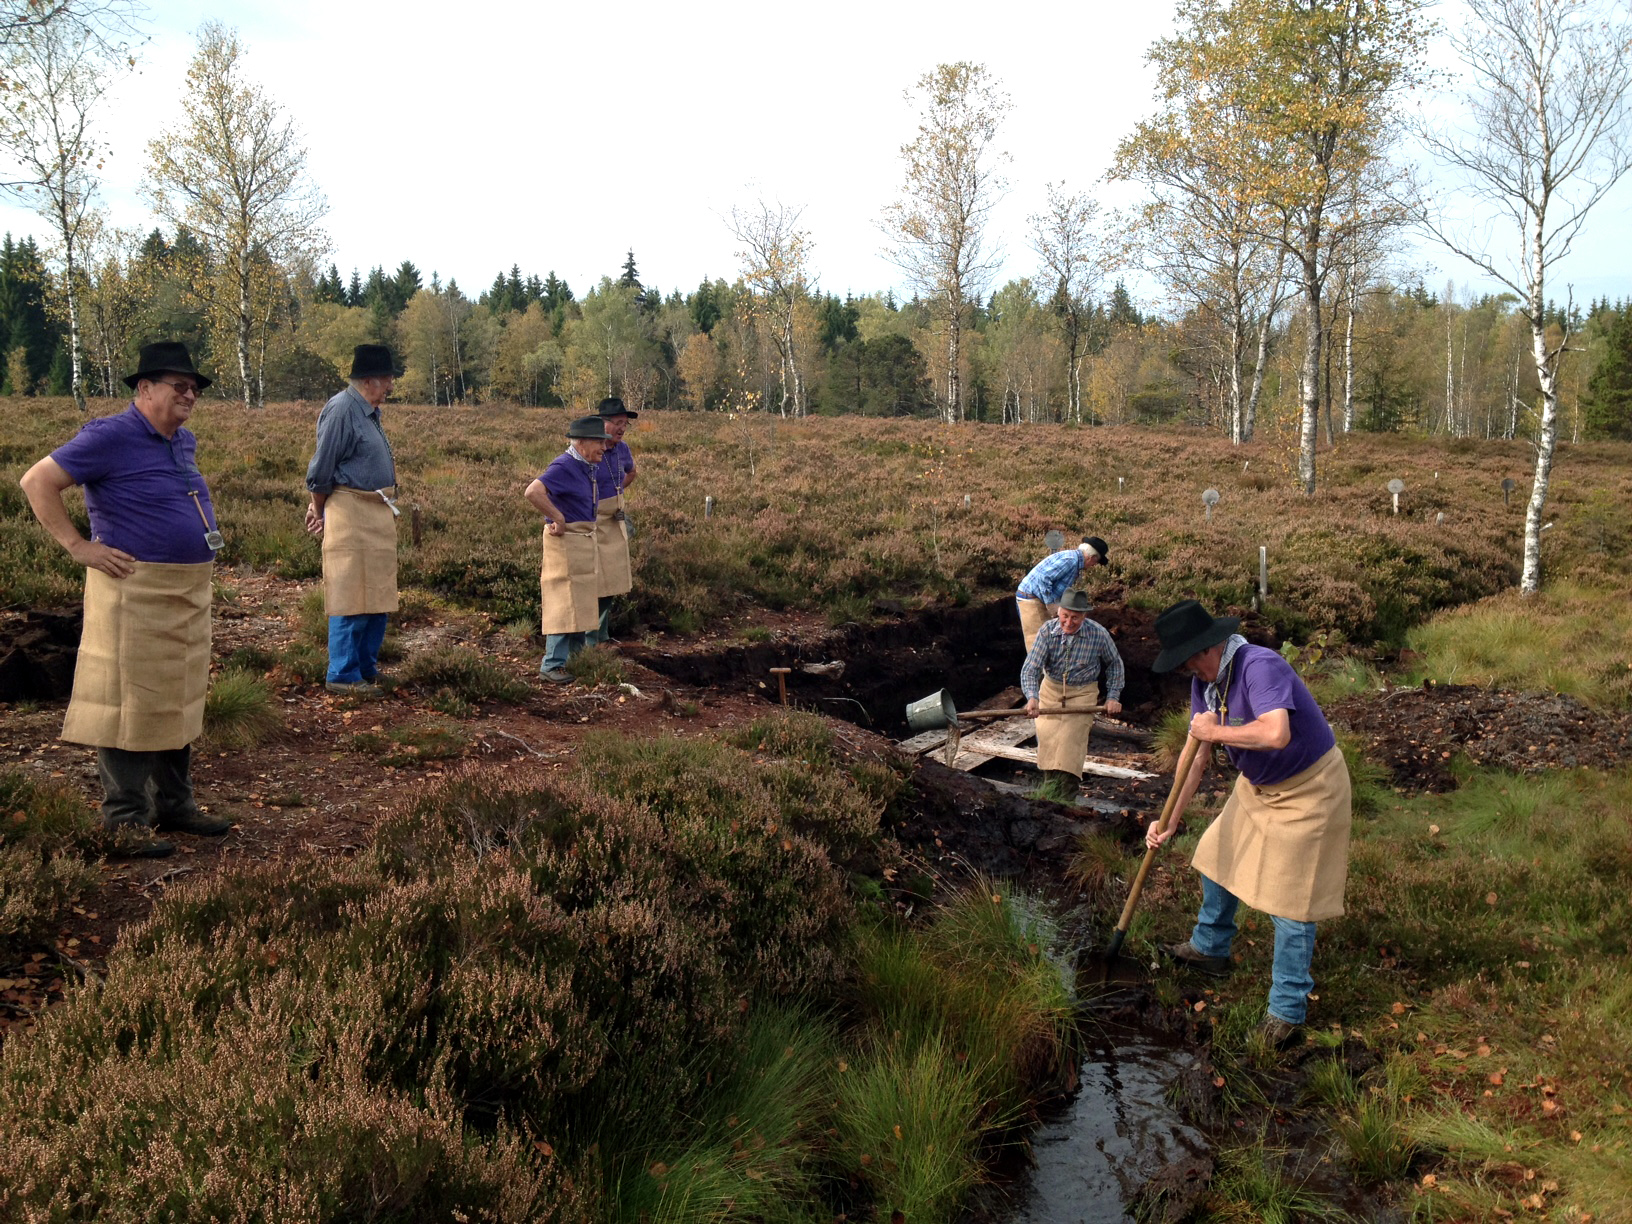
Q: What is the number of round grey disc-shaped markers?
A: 4